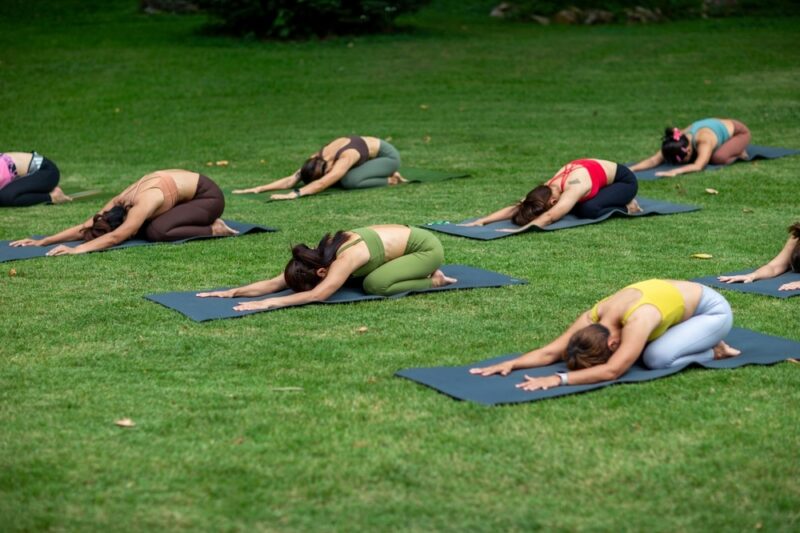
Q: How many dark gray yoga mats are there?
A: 6